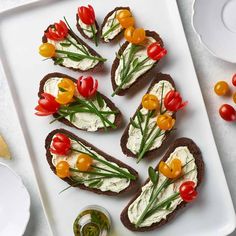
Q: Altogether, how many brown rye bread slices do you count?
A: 8